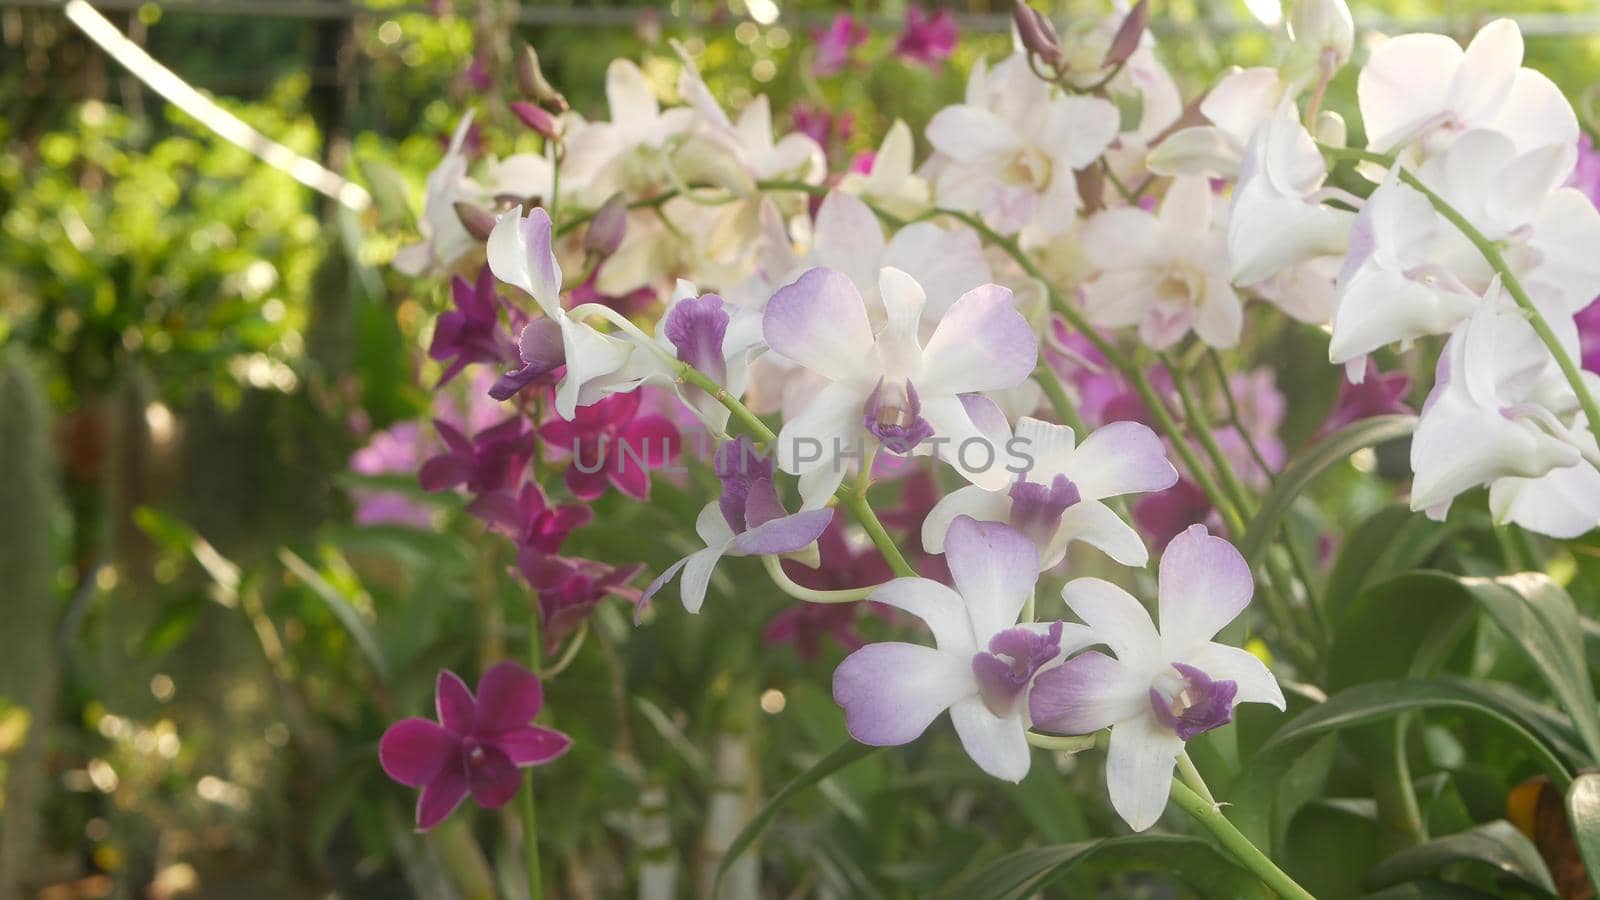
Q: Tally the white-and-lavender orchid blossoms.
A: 7